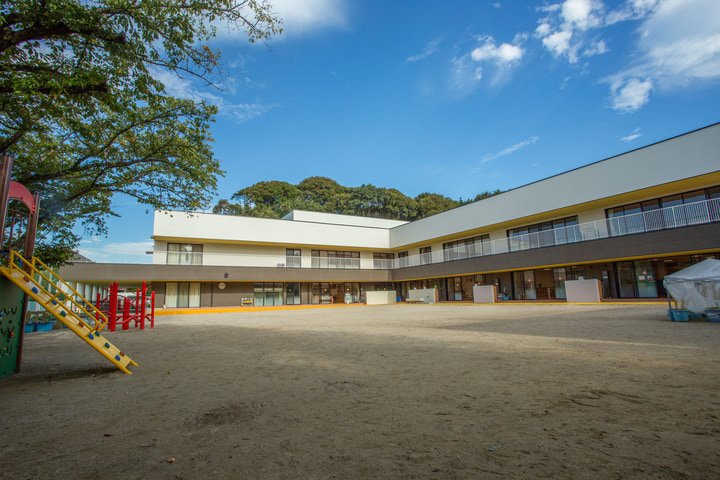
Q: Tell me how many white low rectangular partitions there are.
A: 4